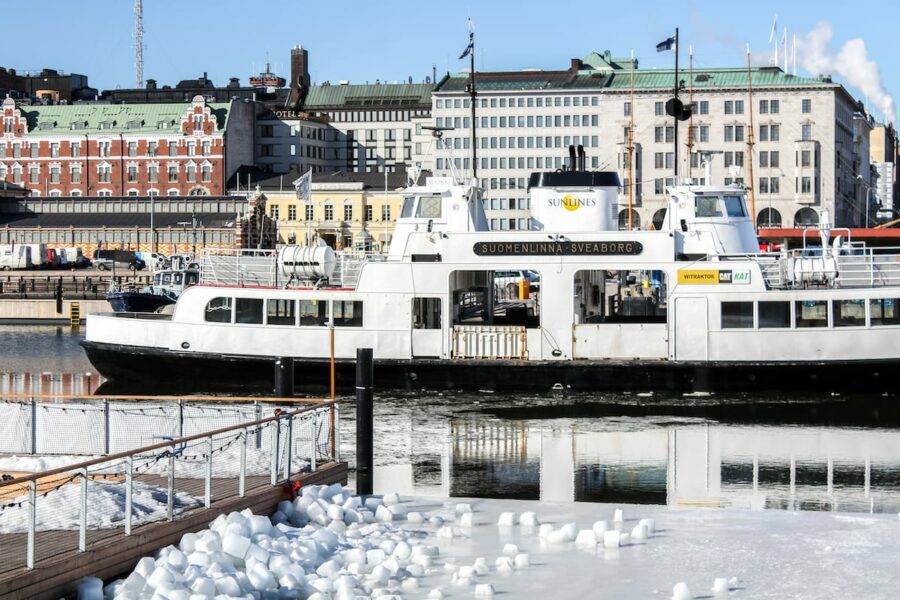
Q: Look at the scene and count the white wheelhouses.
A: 2